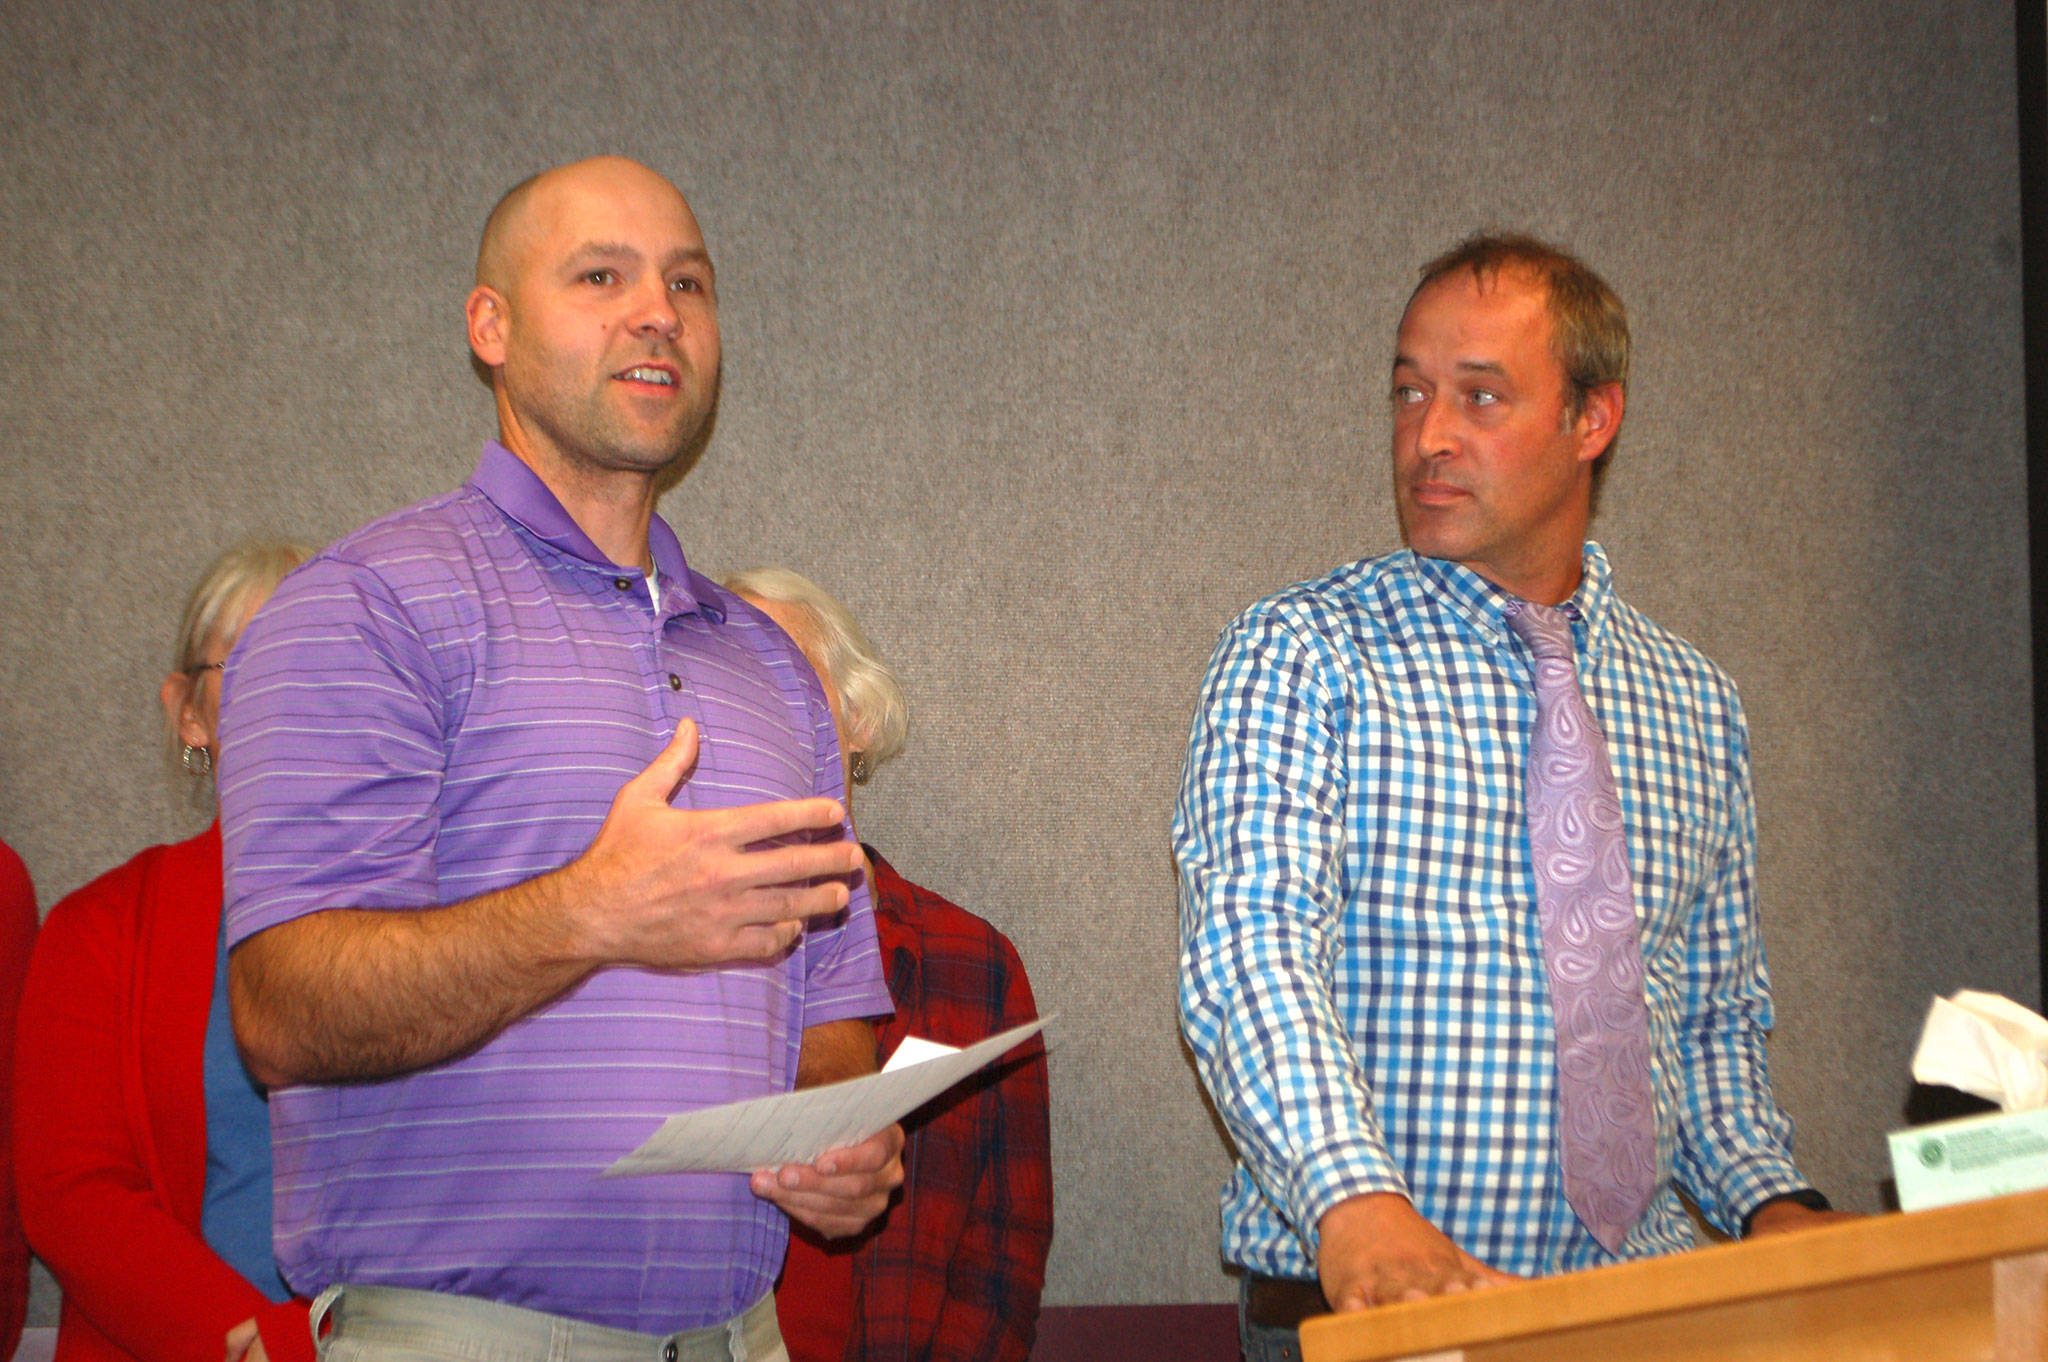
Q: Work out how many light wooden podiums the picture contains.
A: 1